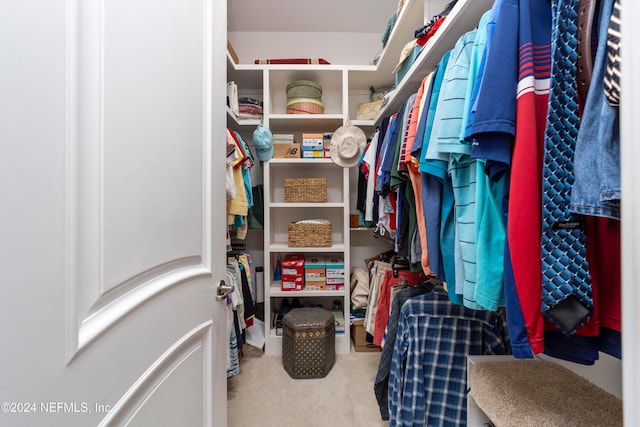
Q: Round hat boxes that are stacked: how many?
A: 2